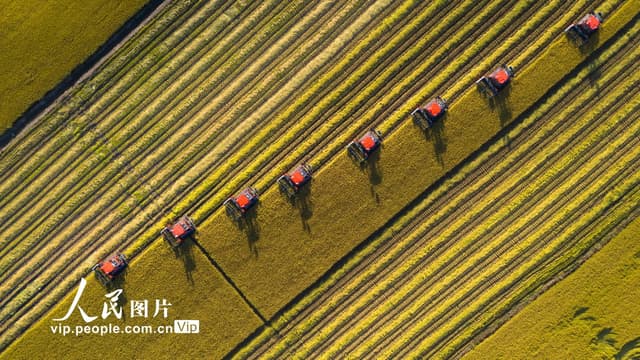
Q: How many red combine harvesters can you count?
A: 8